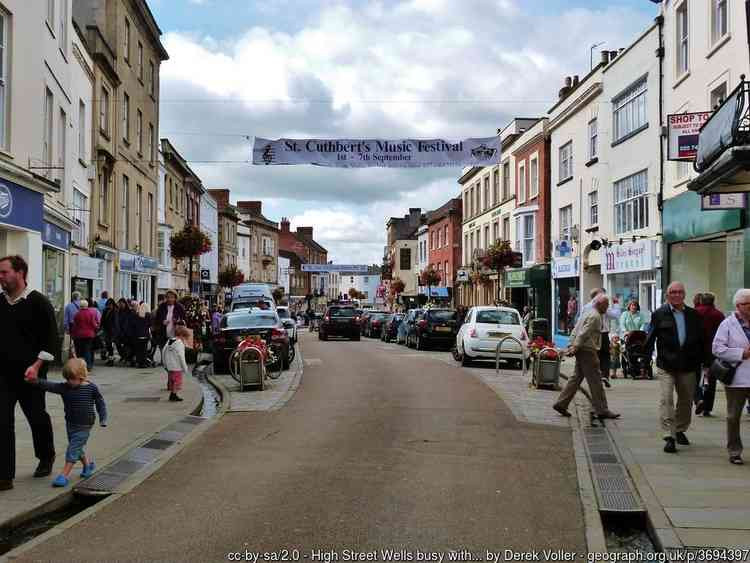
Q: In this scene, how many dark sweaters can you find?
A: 1